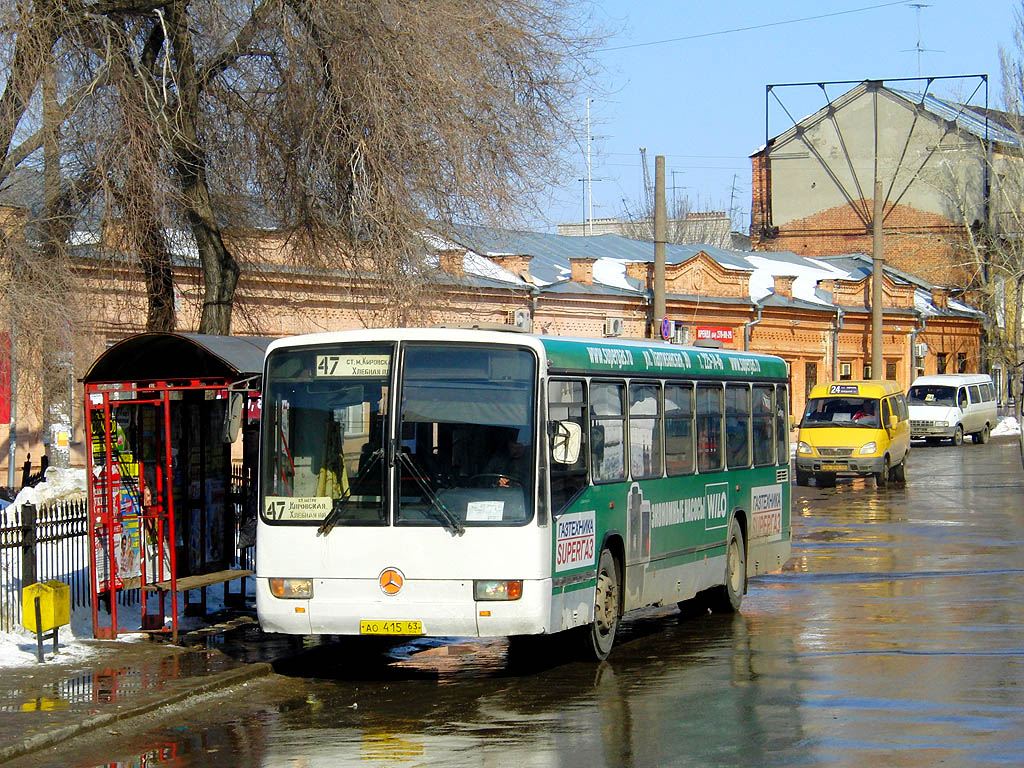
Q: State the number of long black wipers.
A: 2